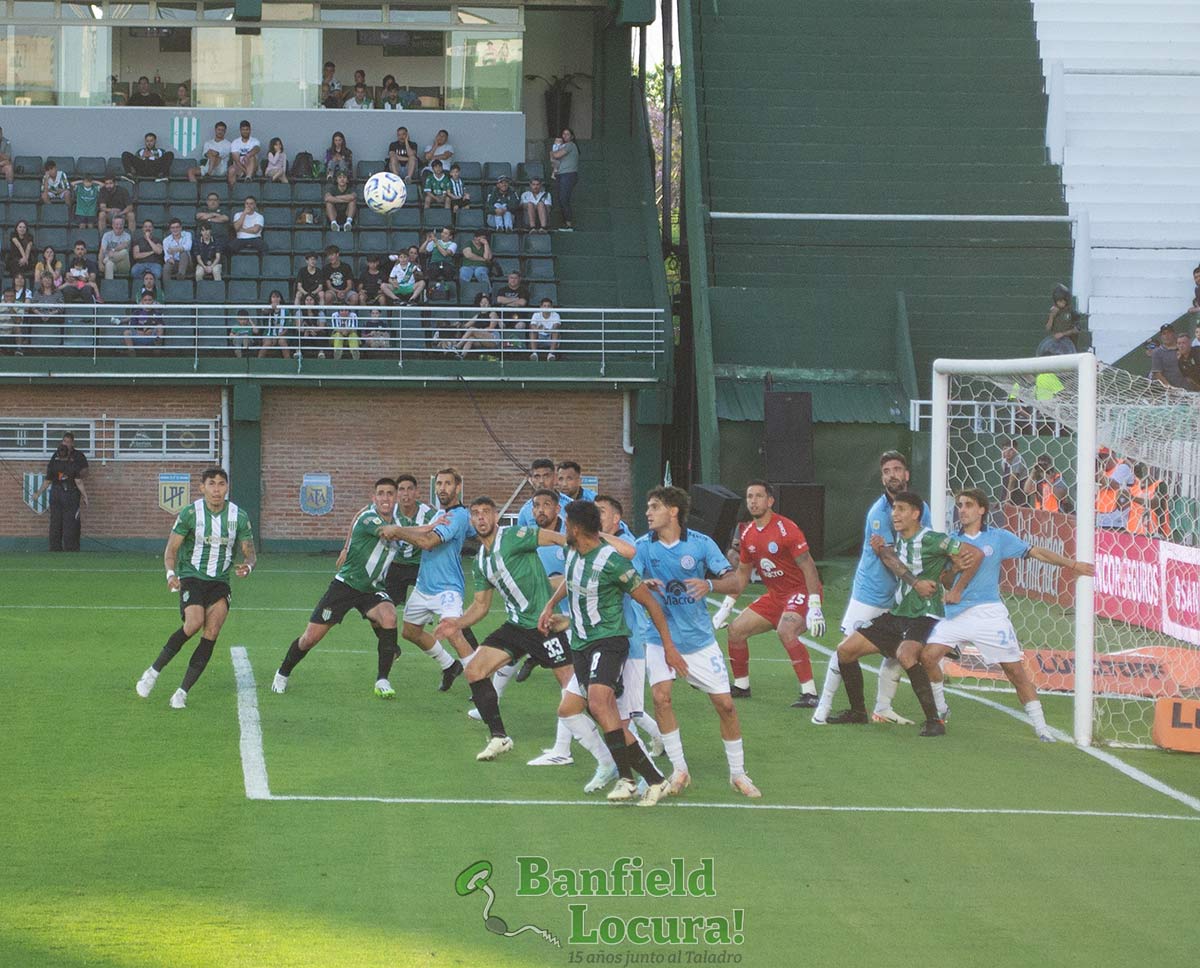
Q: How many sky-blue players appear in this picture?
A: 8